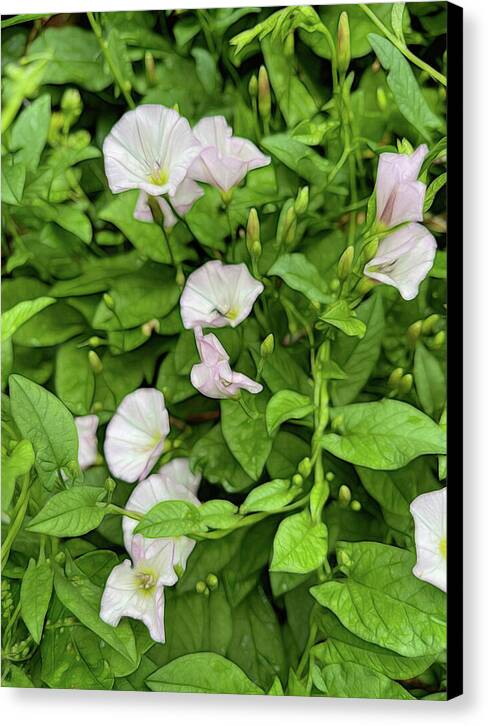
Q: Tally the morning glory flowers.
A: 13